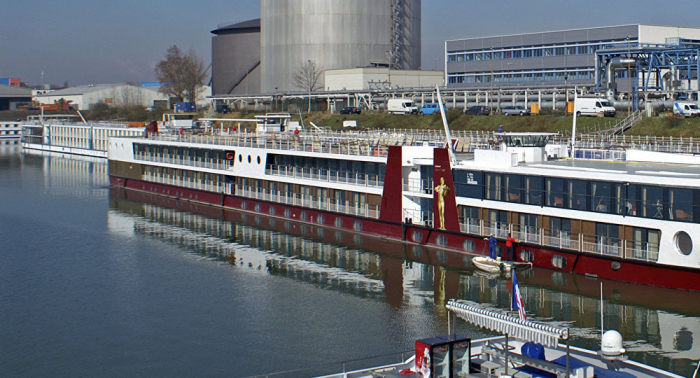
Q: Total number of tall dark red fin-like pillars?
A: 2